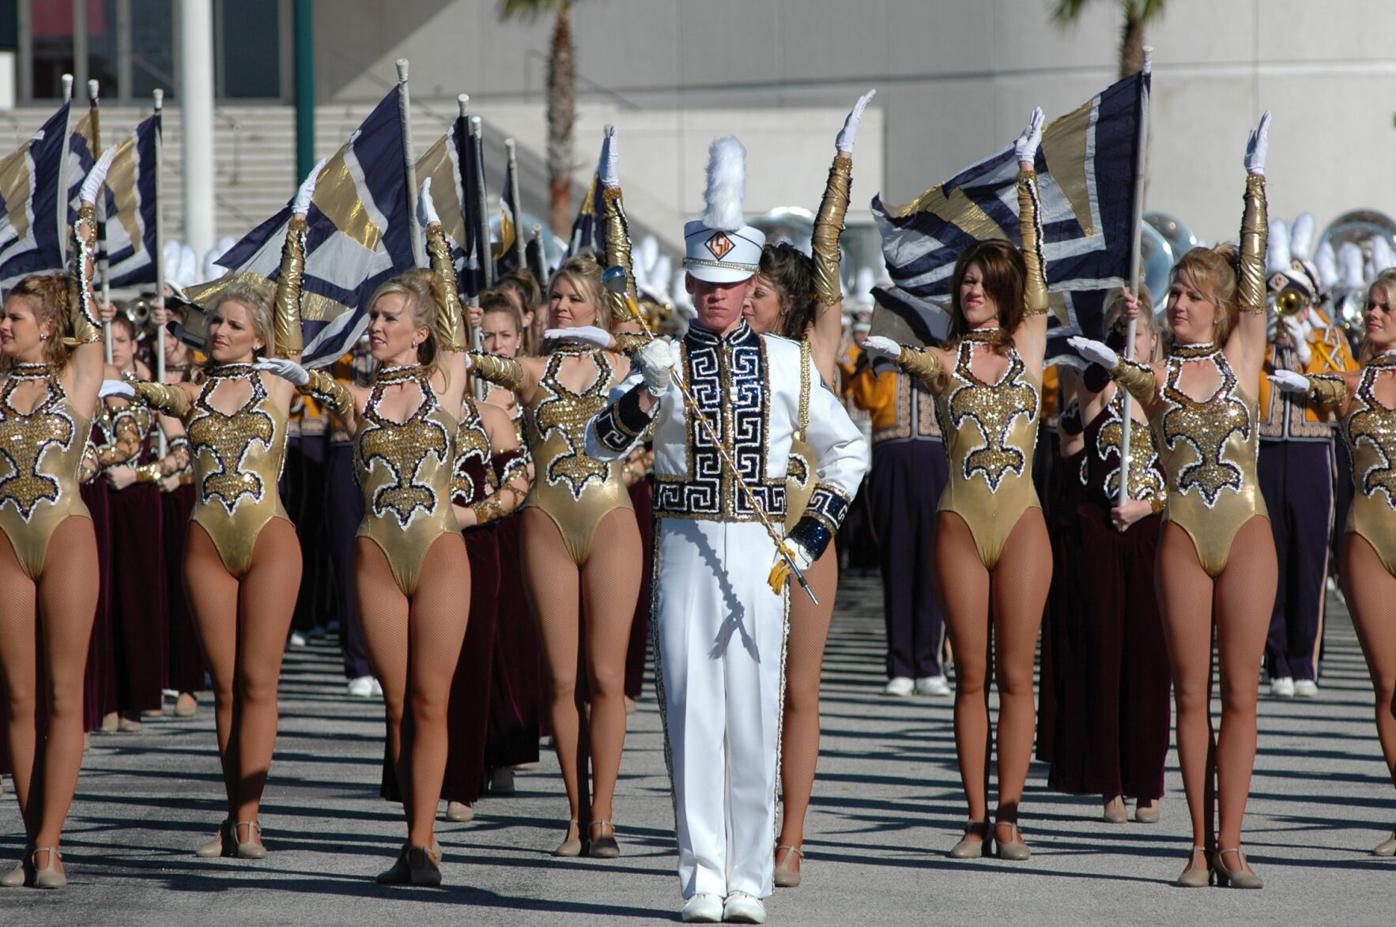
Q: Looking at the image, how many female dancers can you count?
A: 8